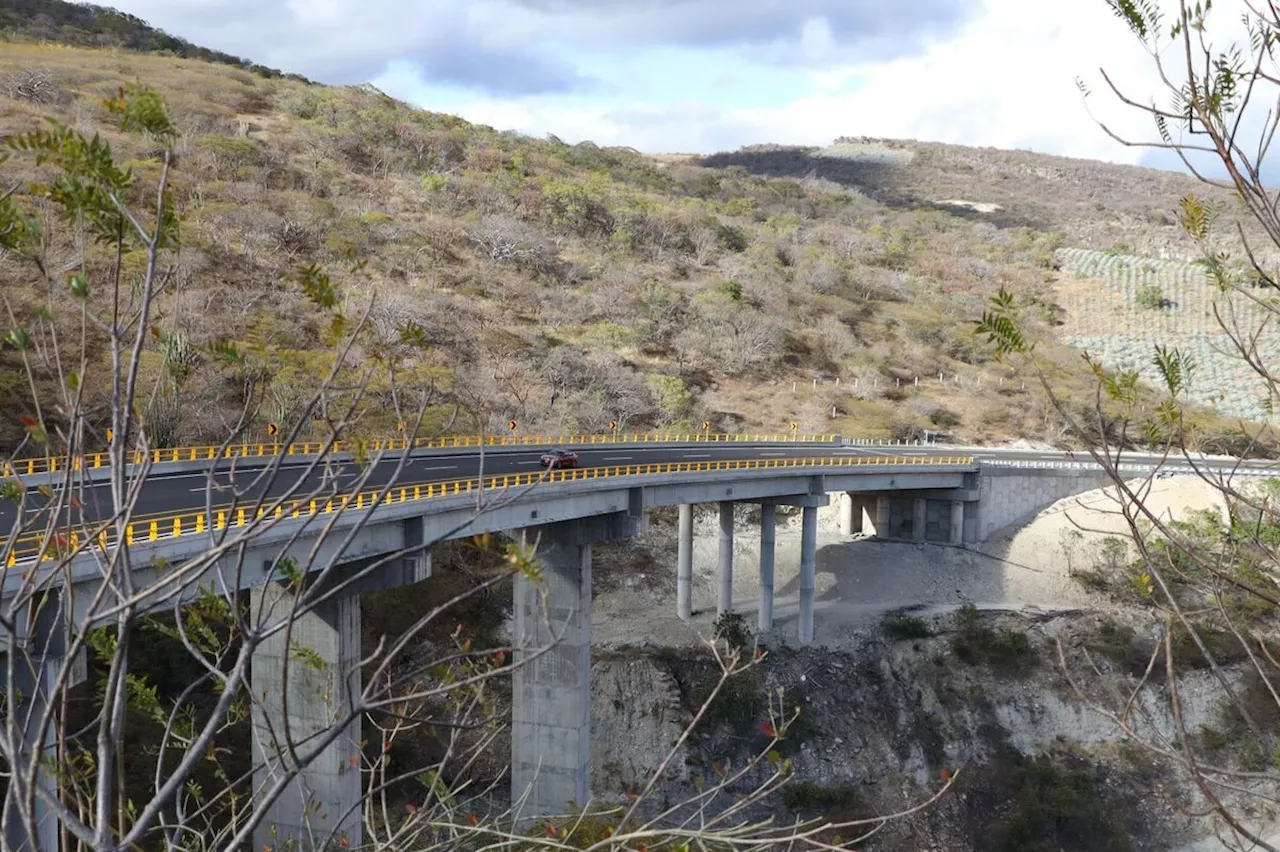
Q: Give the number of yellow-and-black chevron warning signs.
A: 7